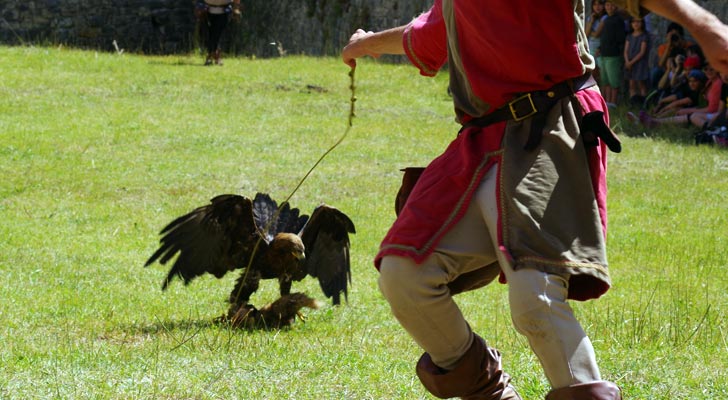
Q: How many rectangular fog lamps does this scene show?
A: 0